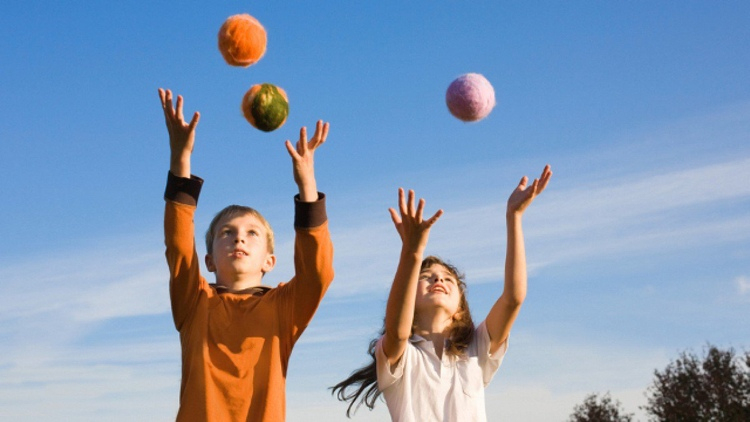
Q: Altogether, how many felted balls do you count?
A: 3